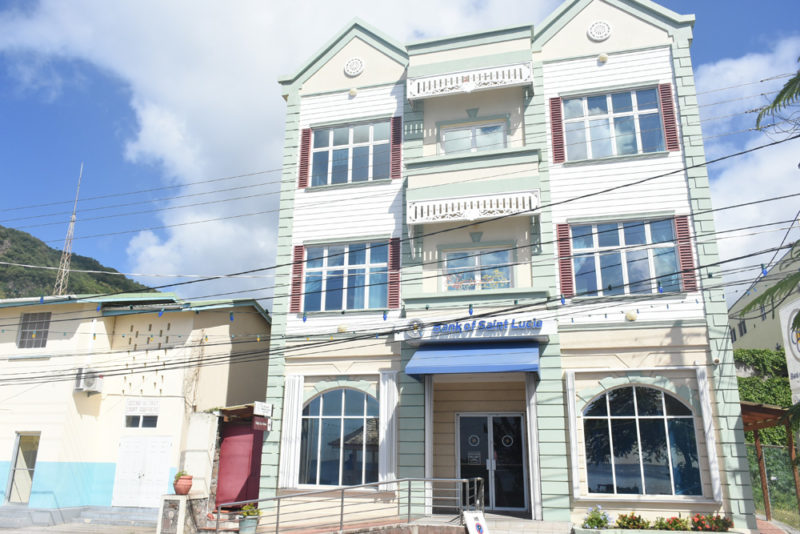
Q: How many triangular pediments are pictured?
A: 2